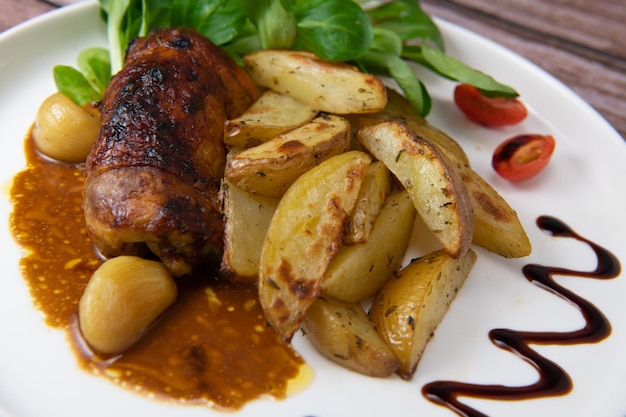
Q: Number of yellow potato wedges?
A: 13